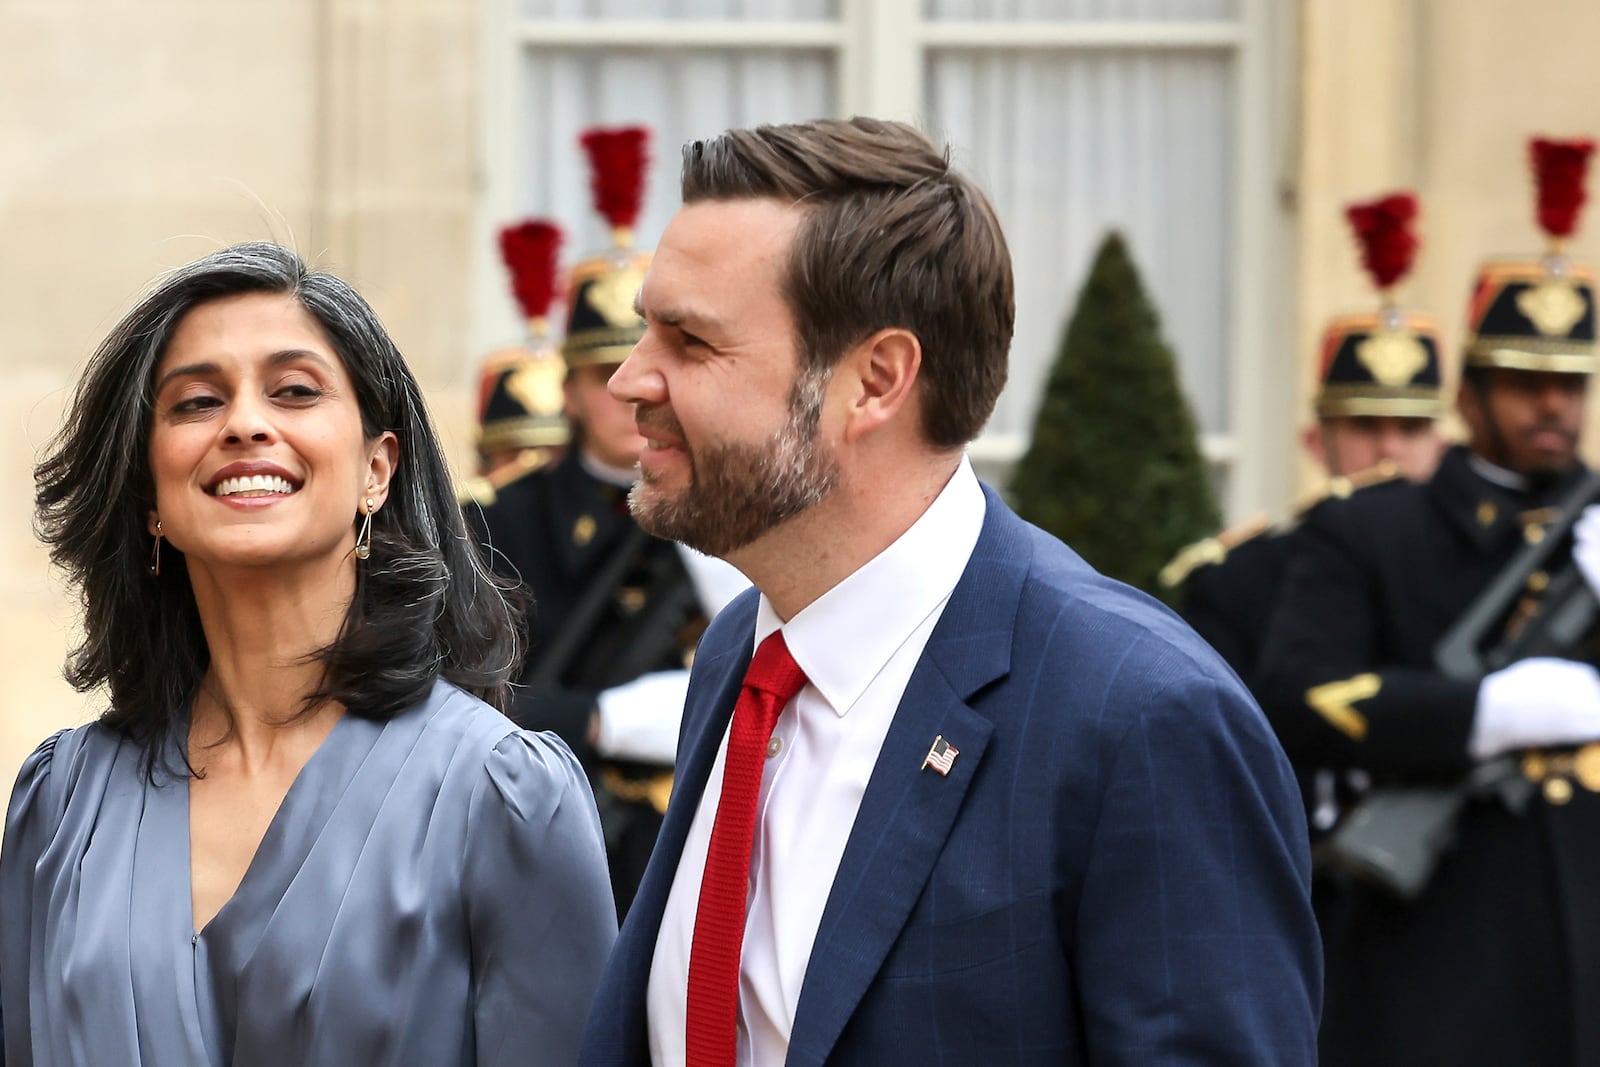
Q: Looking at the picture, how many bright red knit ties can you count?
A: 1